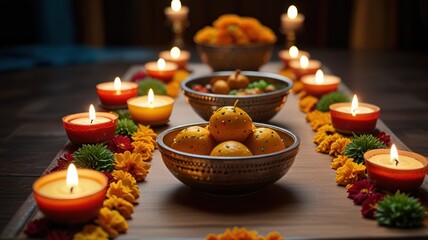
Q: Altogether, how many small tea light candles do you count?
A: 11